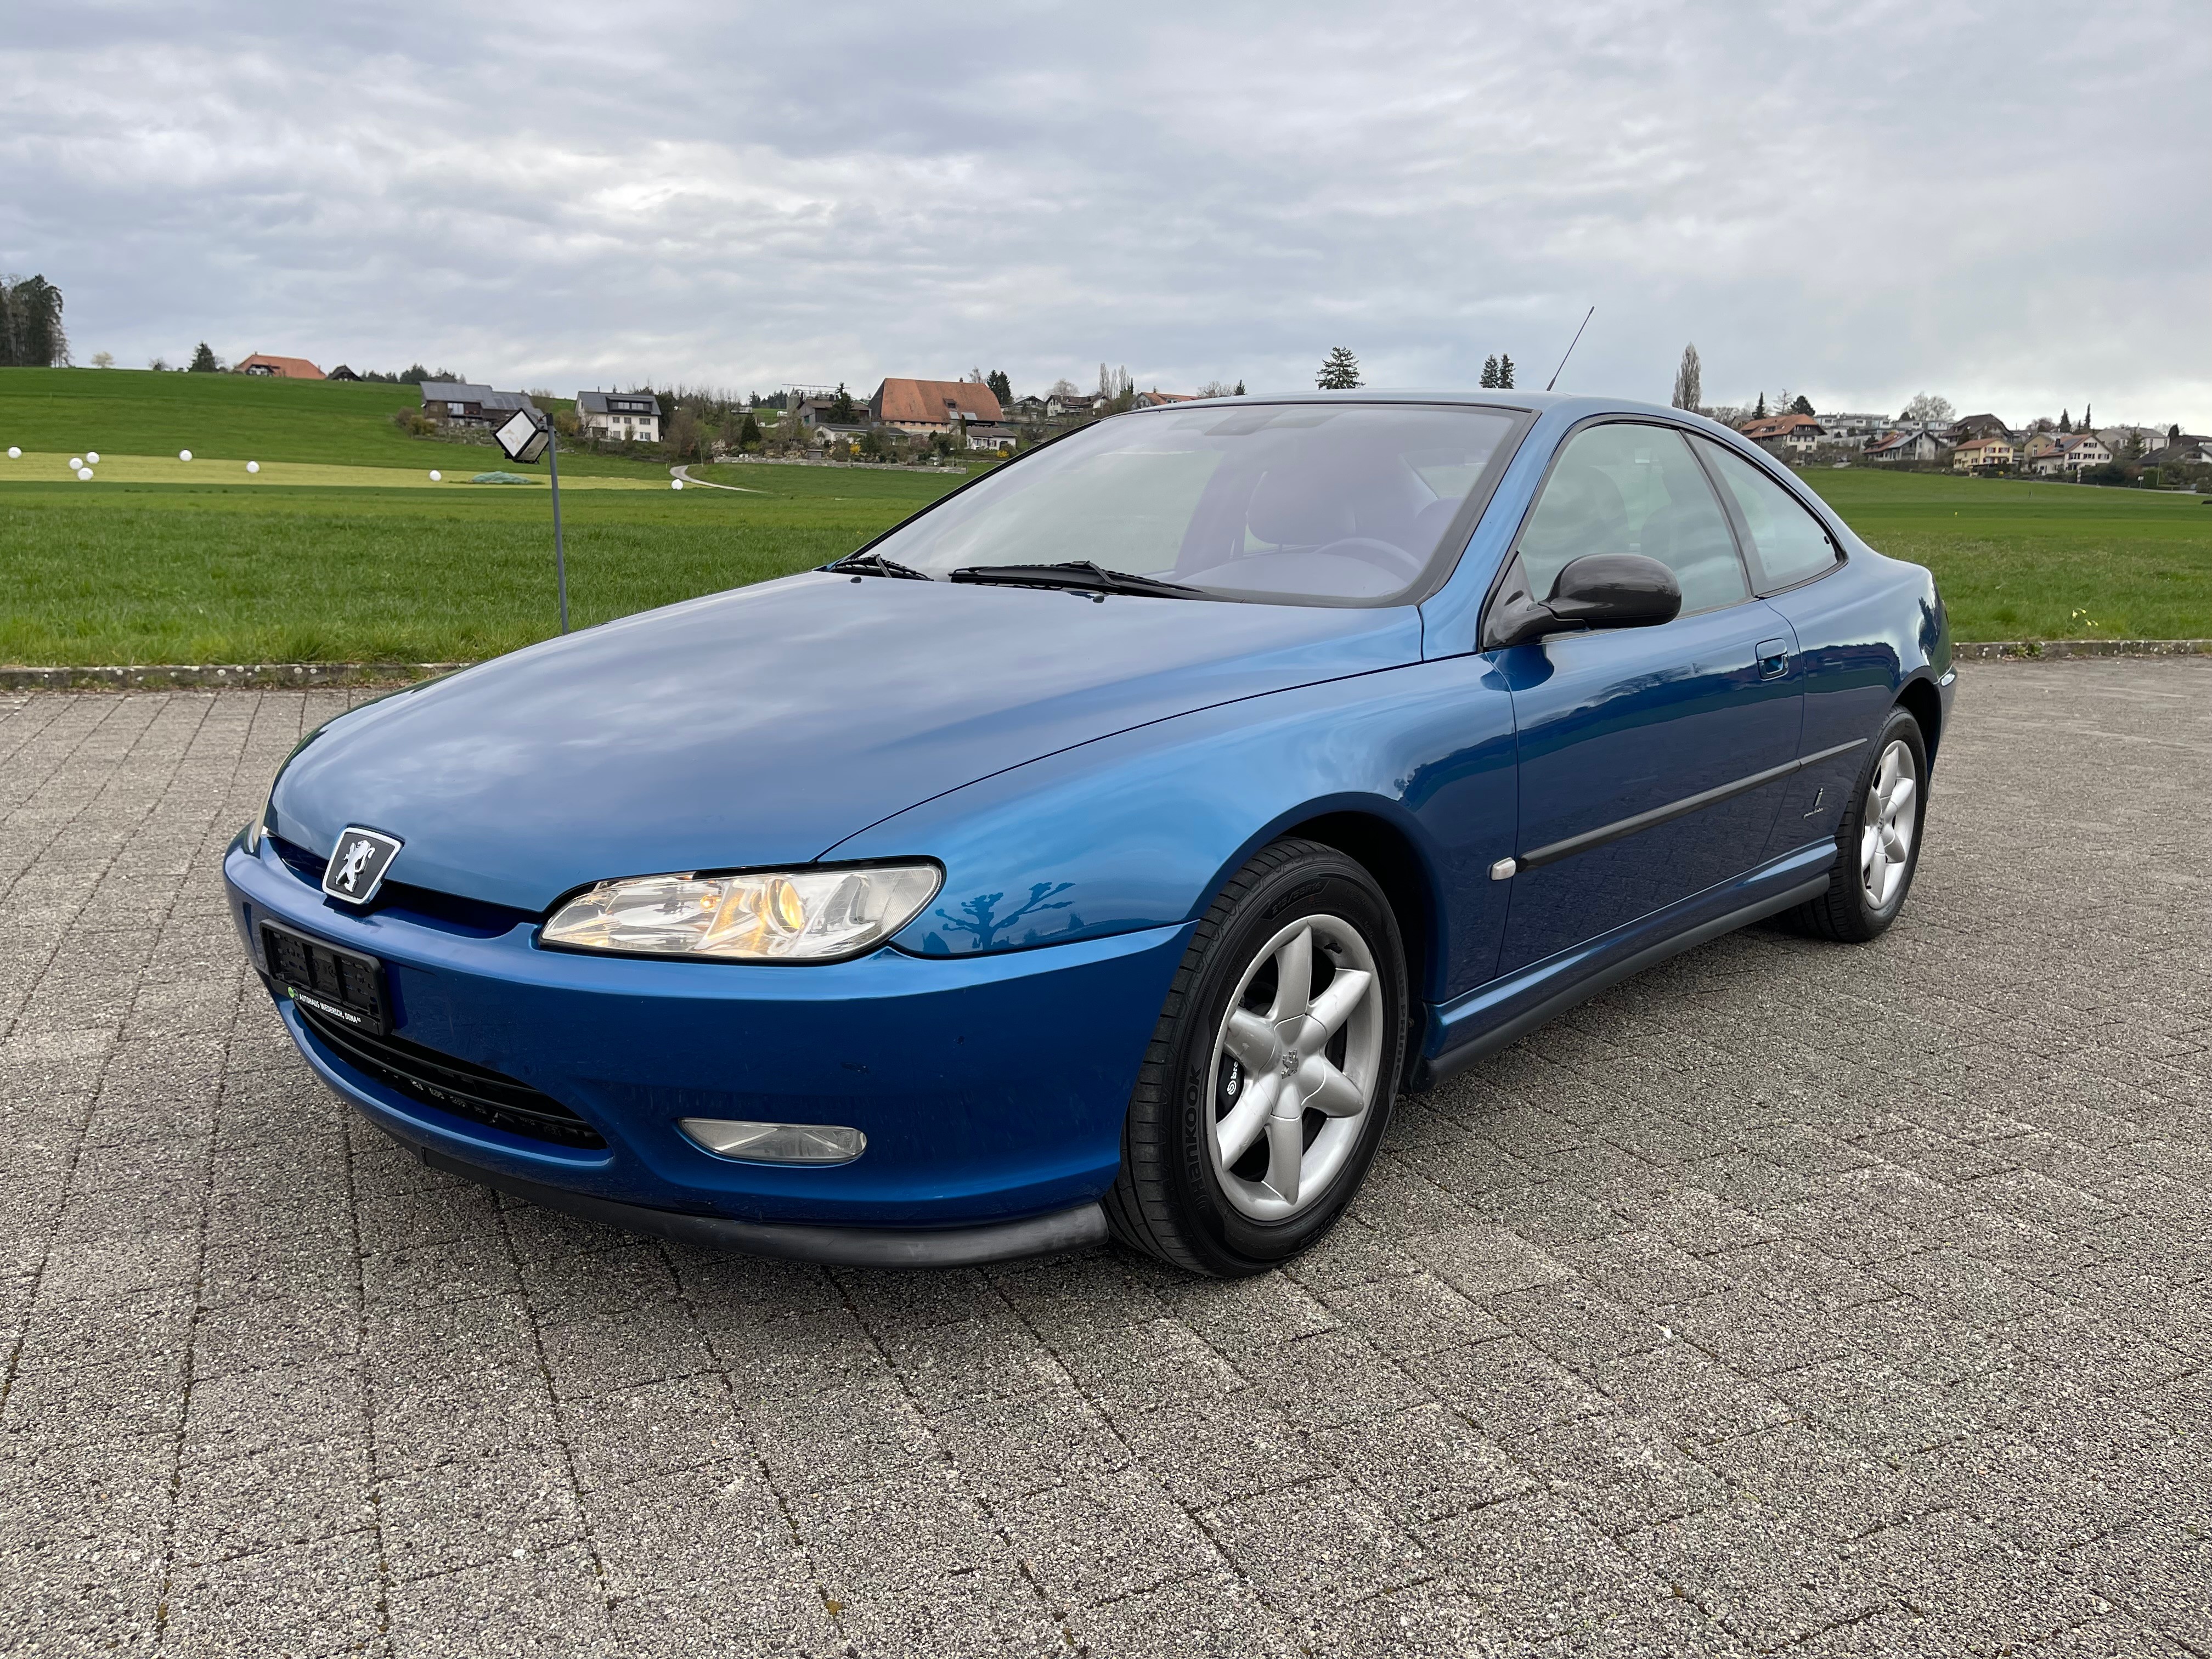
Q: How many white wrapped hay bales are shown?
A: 8